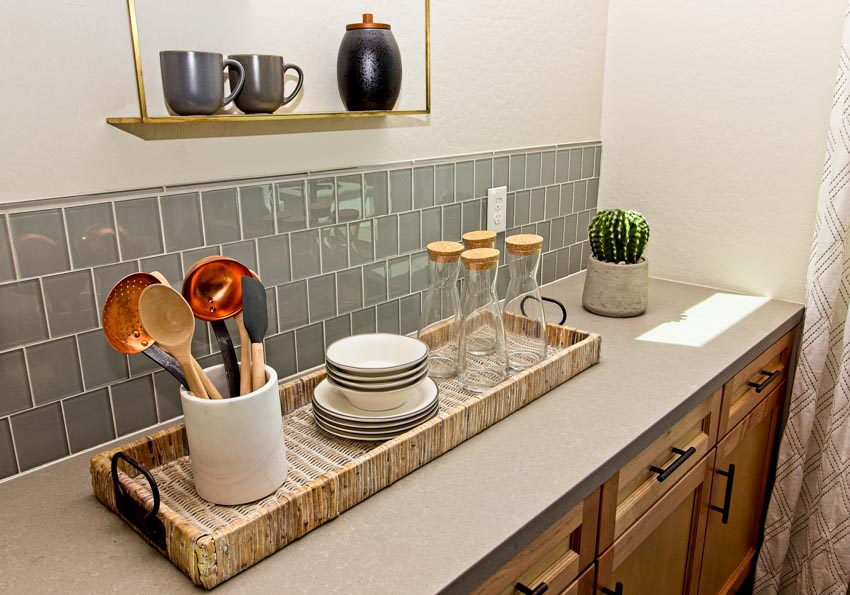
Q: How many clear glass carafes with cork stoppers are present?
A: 4